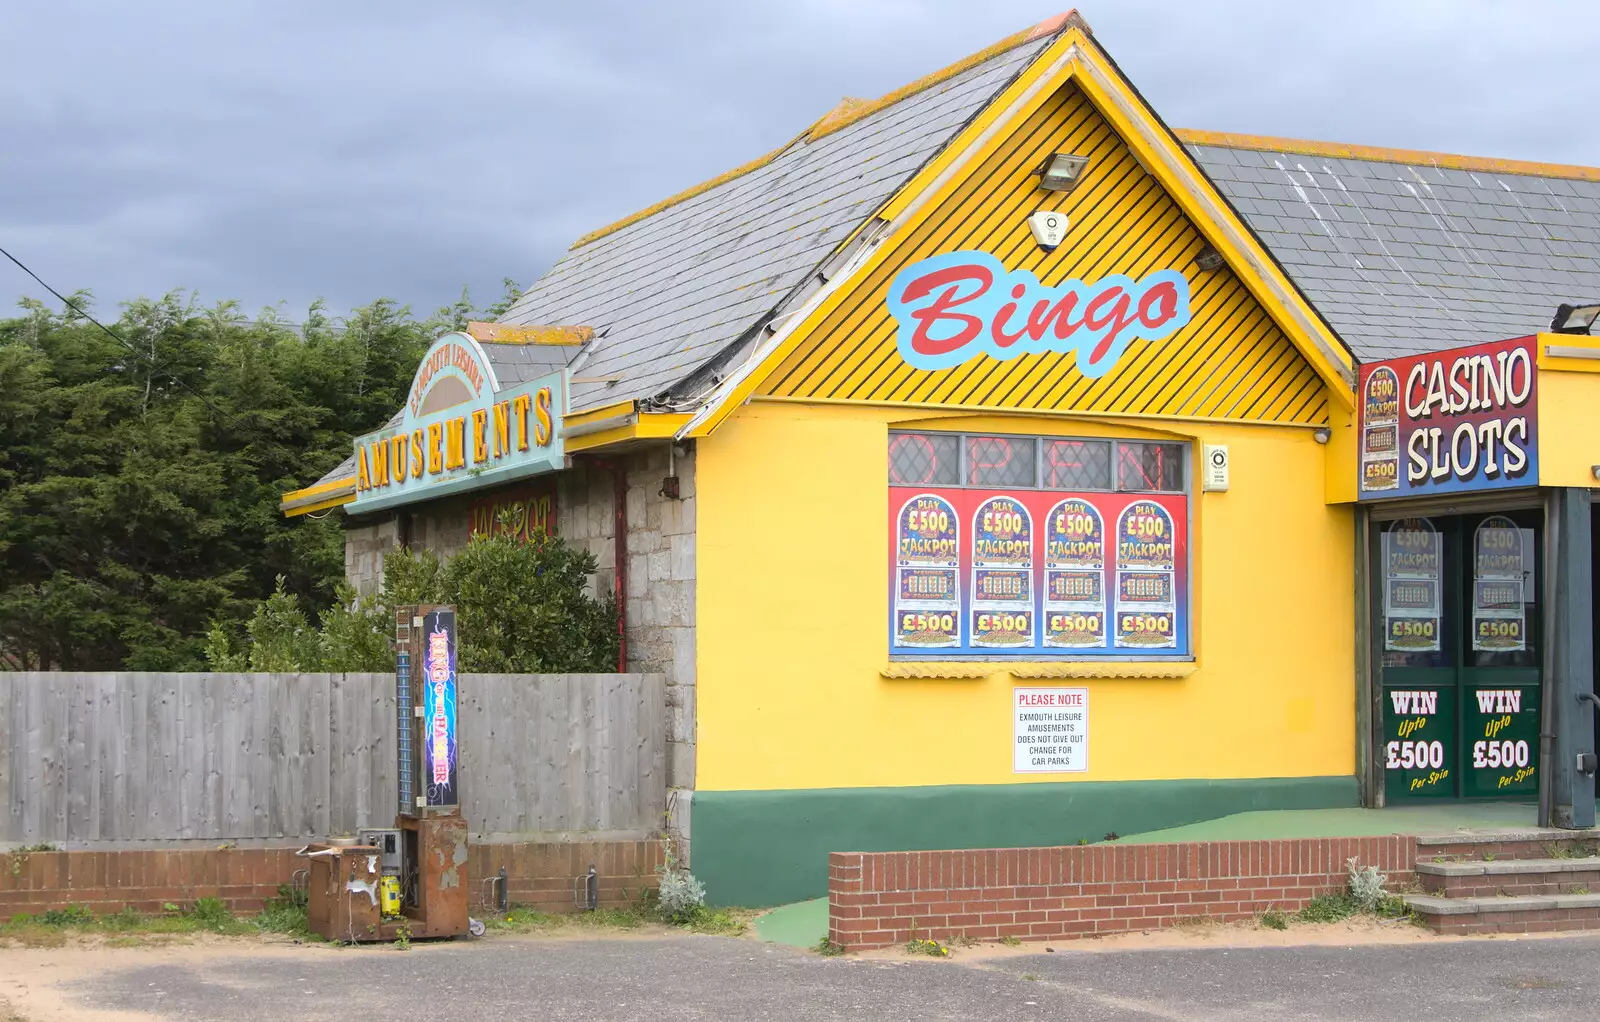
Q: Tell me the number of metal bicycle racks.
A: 3